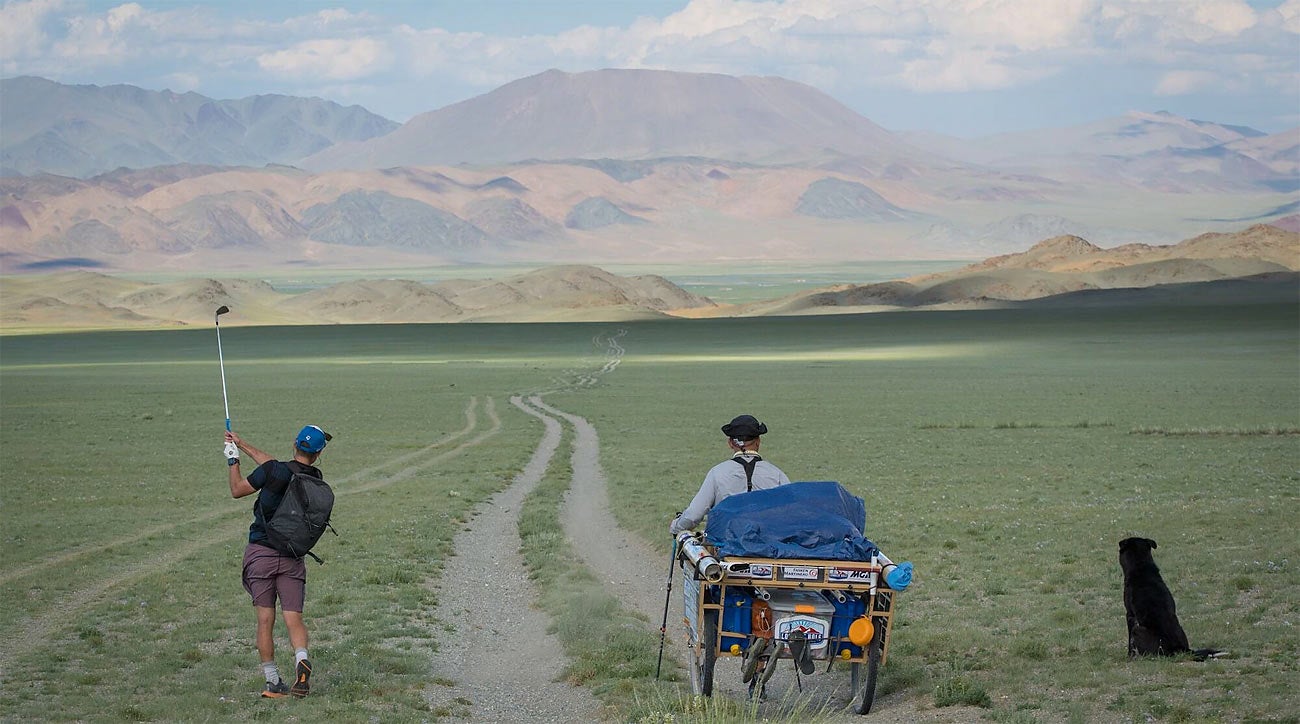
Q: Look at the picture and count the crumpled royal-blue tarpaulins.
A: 1